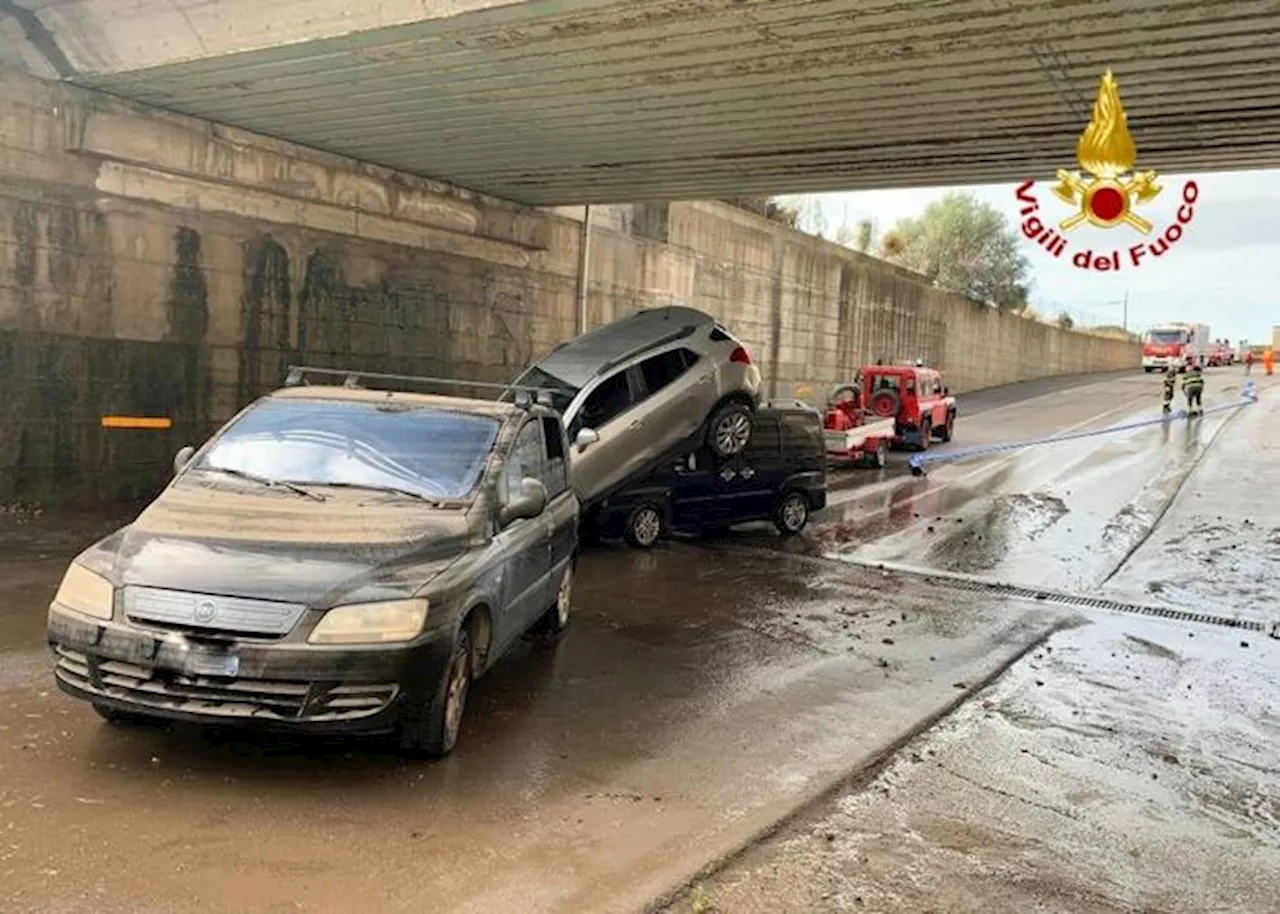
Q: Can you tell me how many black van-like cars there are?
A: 2